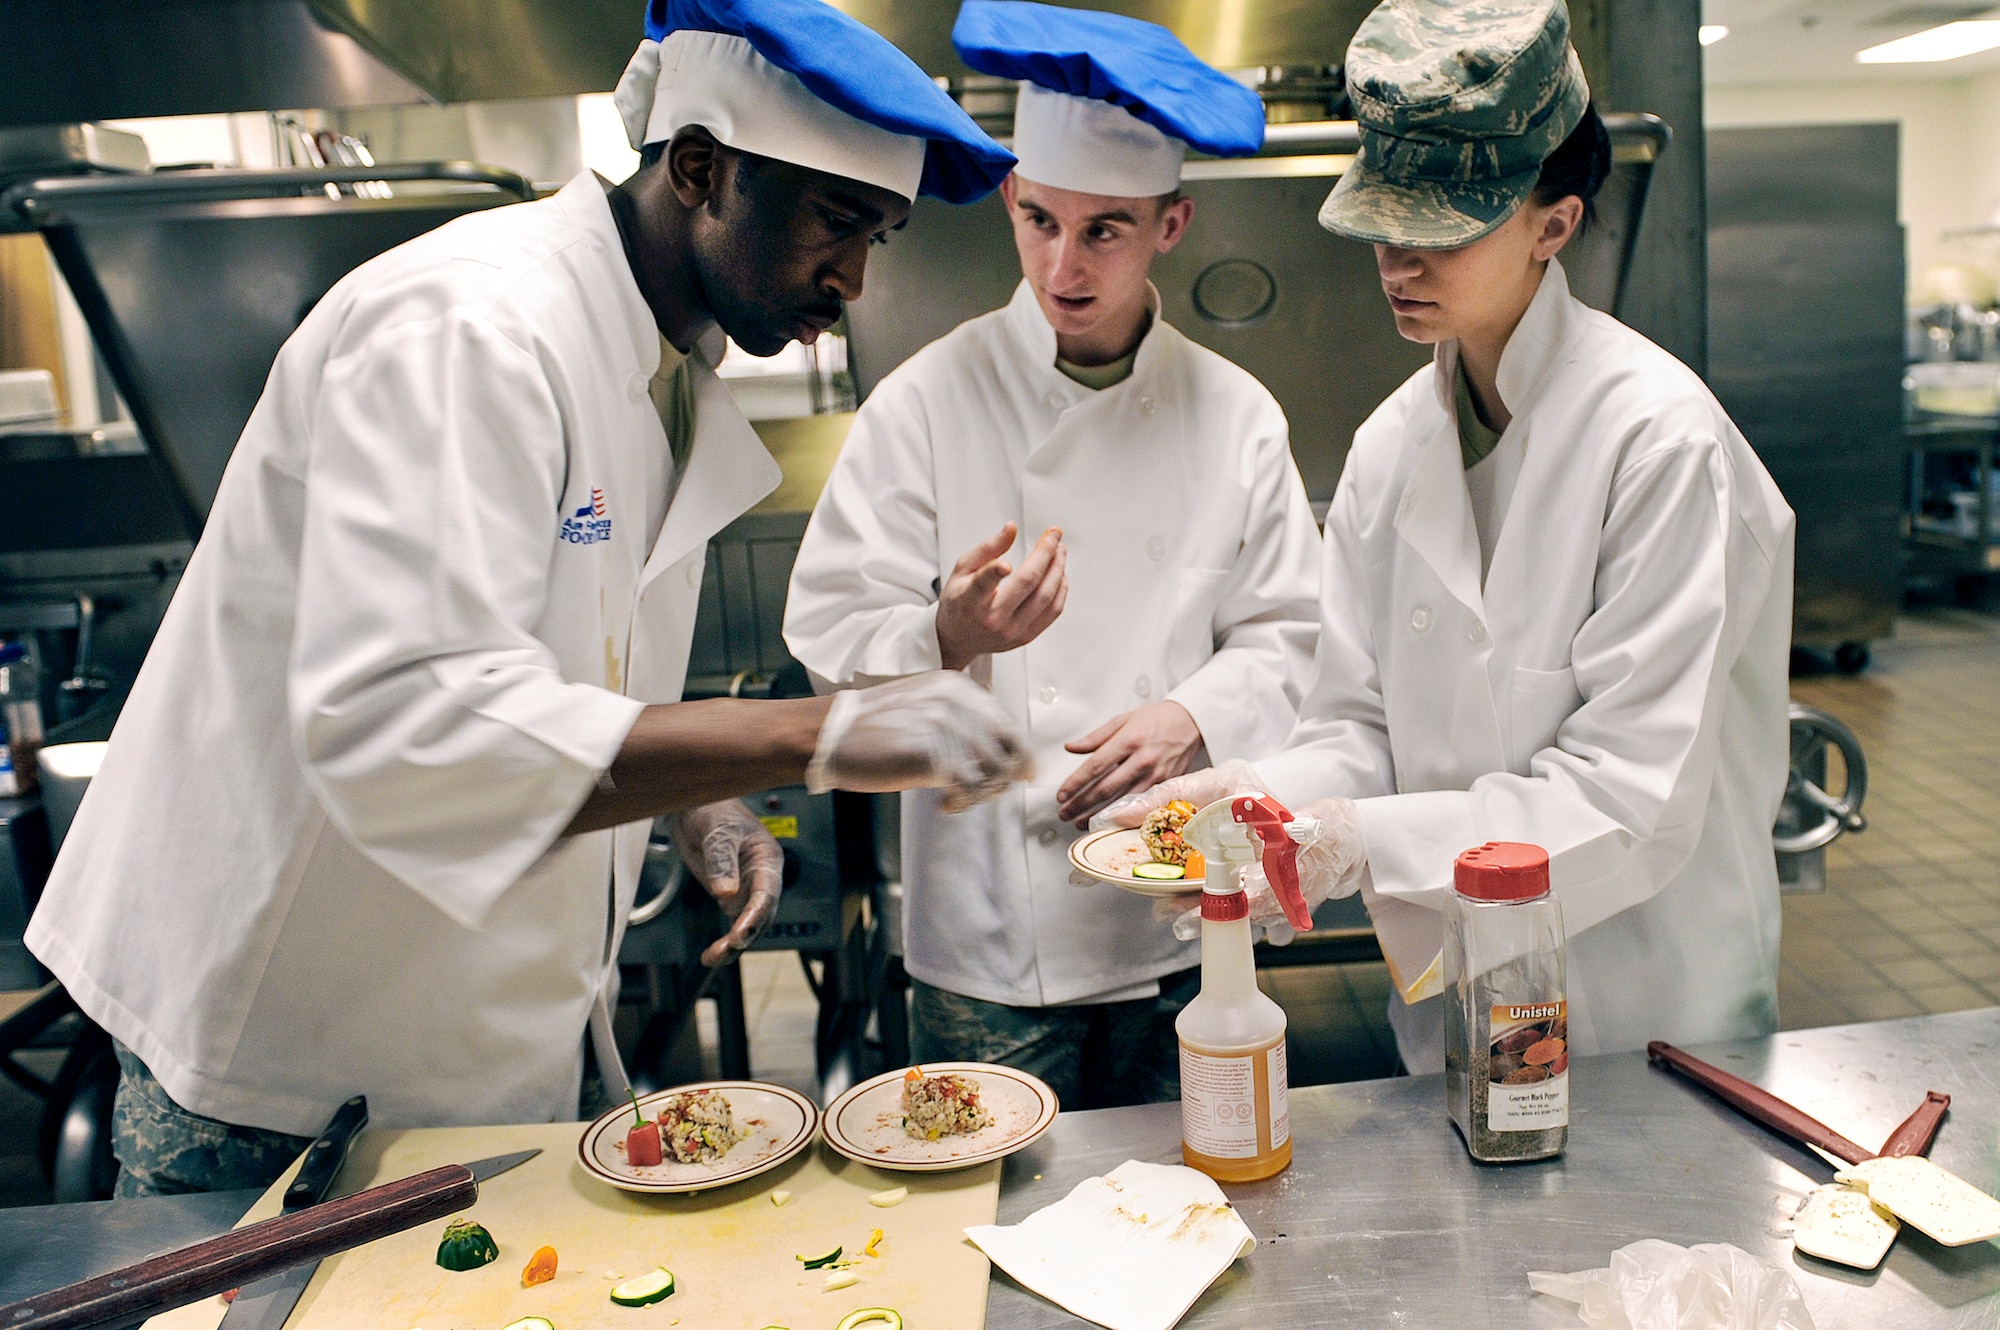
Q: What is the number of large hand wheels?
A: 2